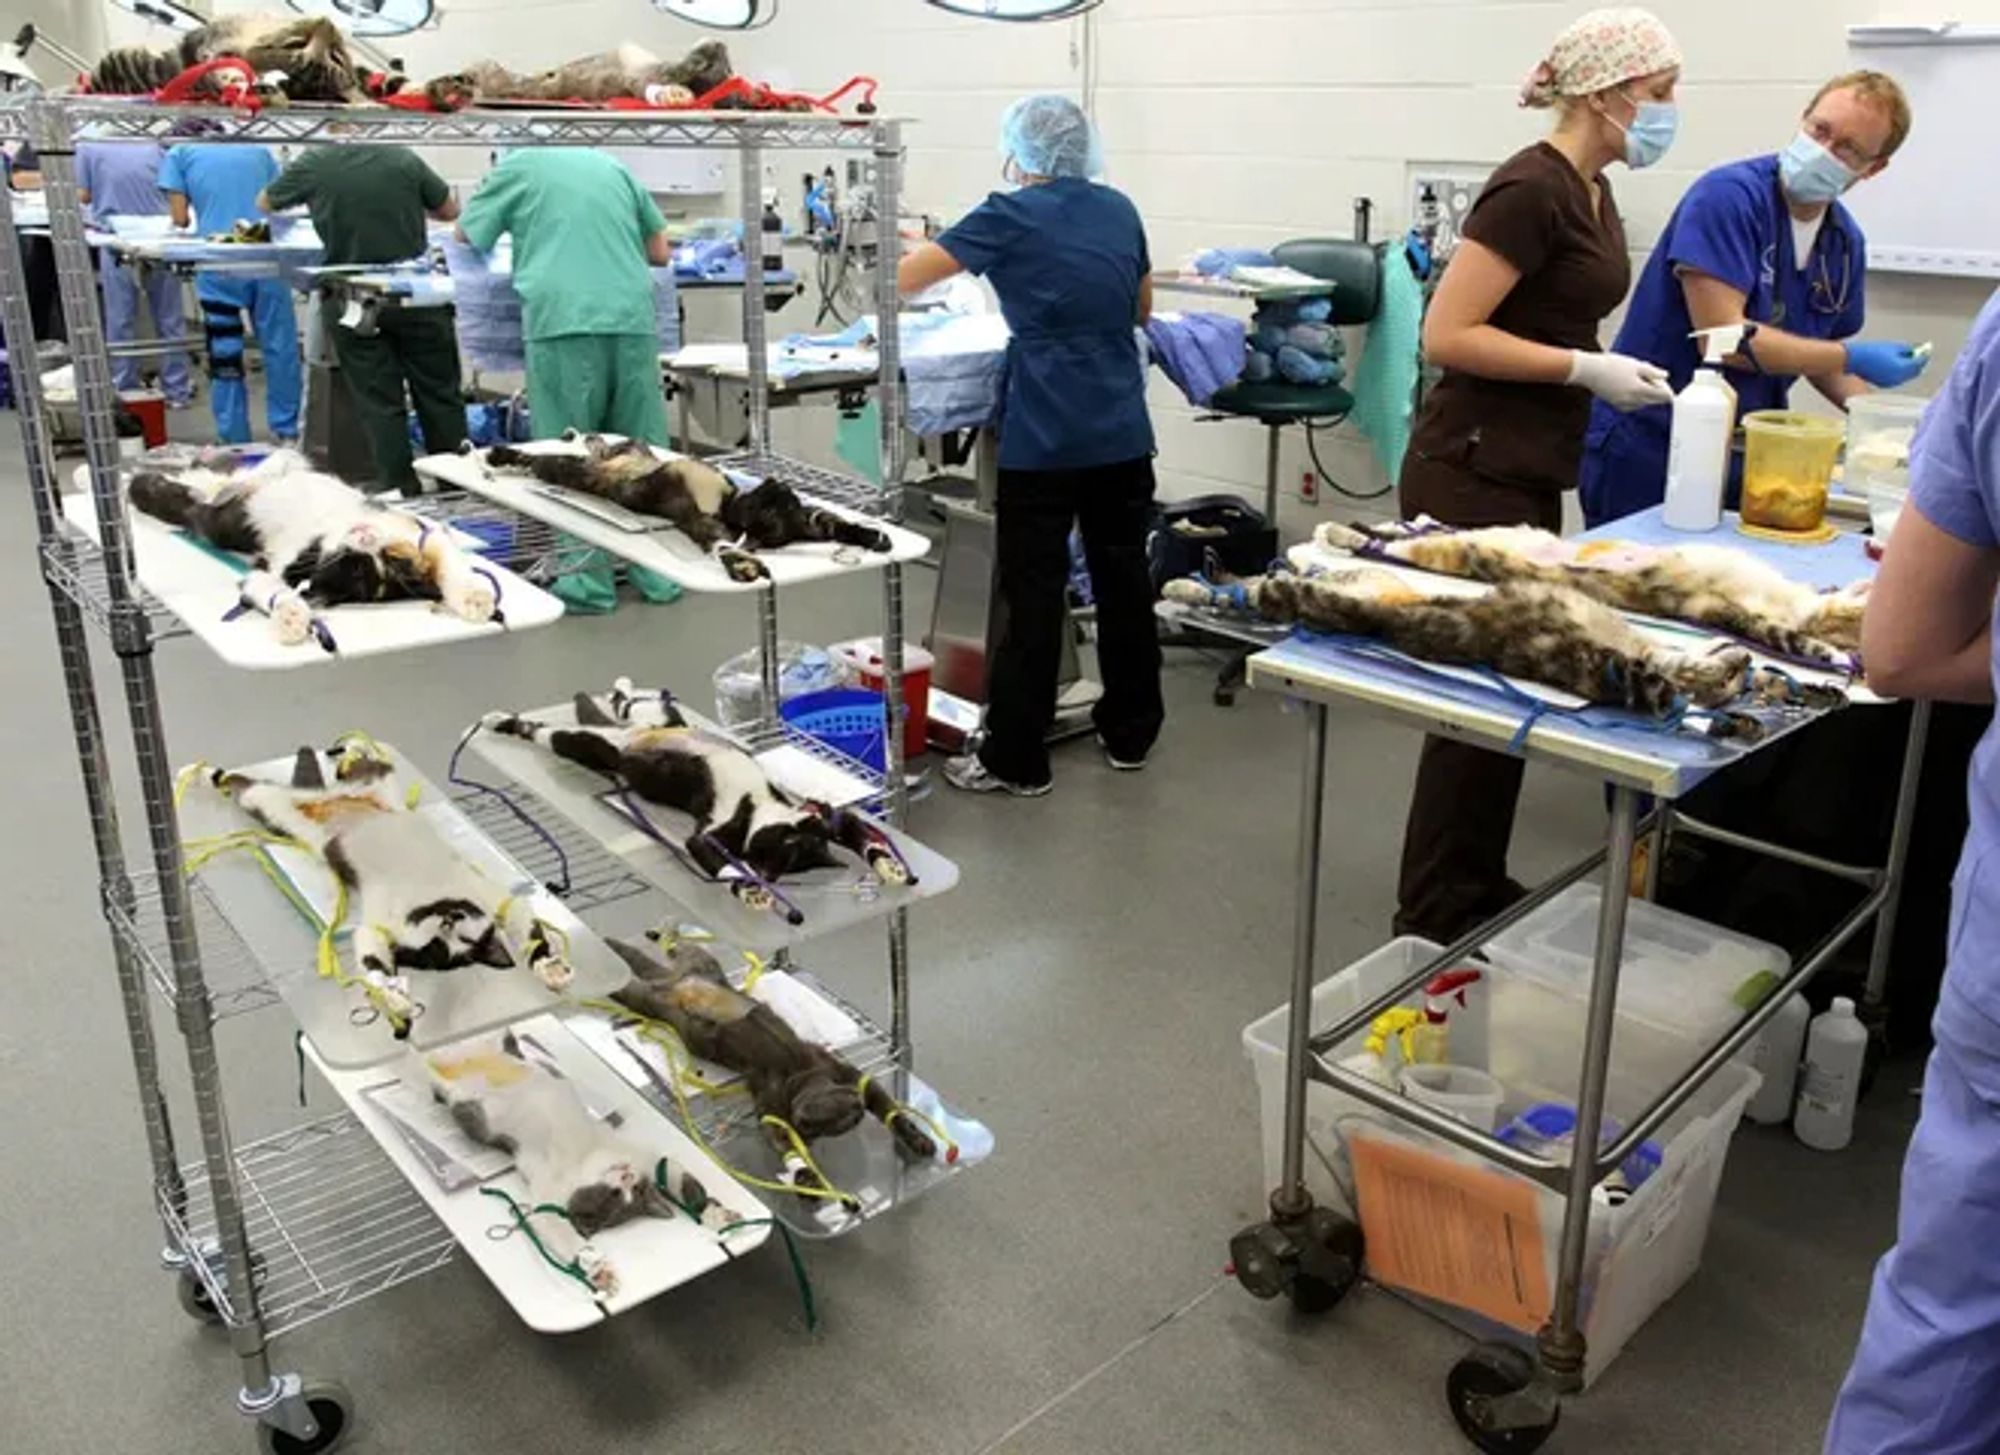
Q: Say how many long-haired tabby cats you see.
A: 2